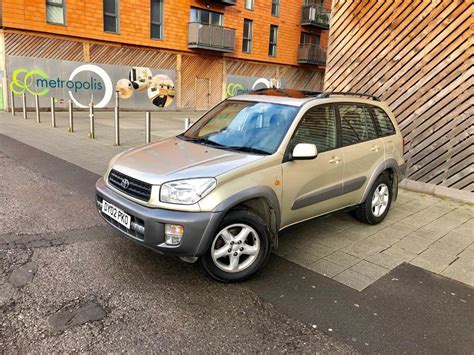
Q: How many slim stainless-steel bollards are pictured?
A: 9